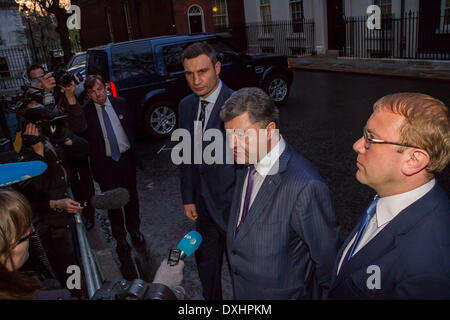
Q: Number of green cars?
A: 0